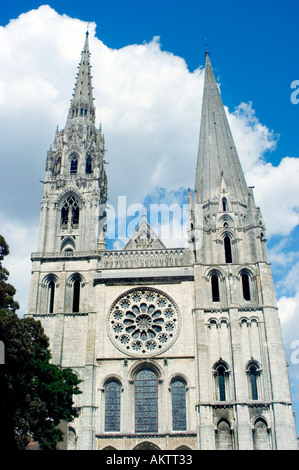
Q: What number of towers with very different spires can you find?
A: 2